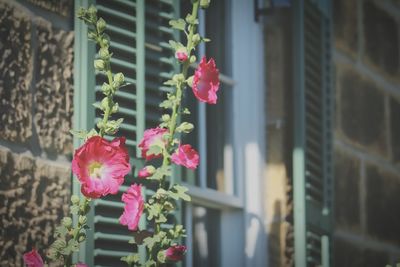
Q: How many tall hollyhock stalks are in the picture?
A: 2